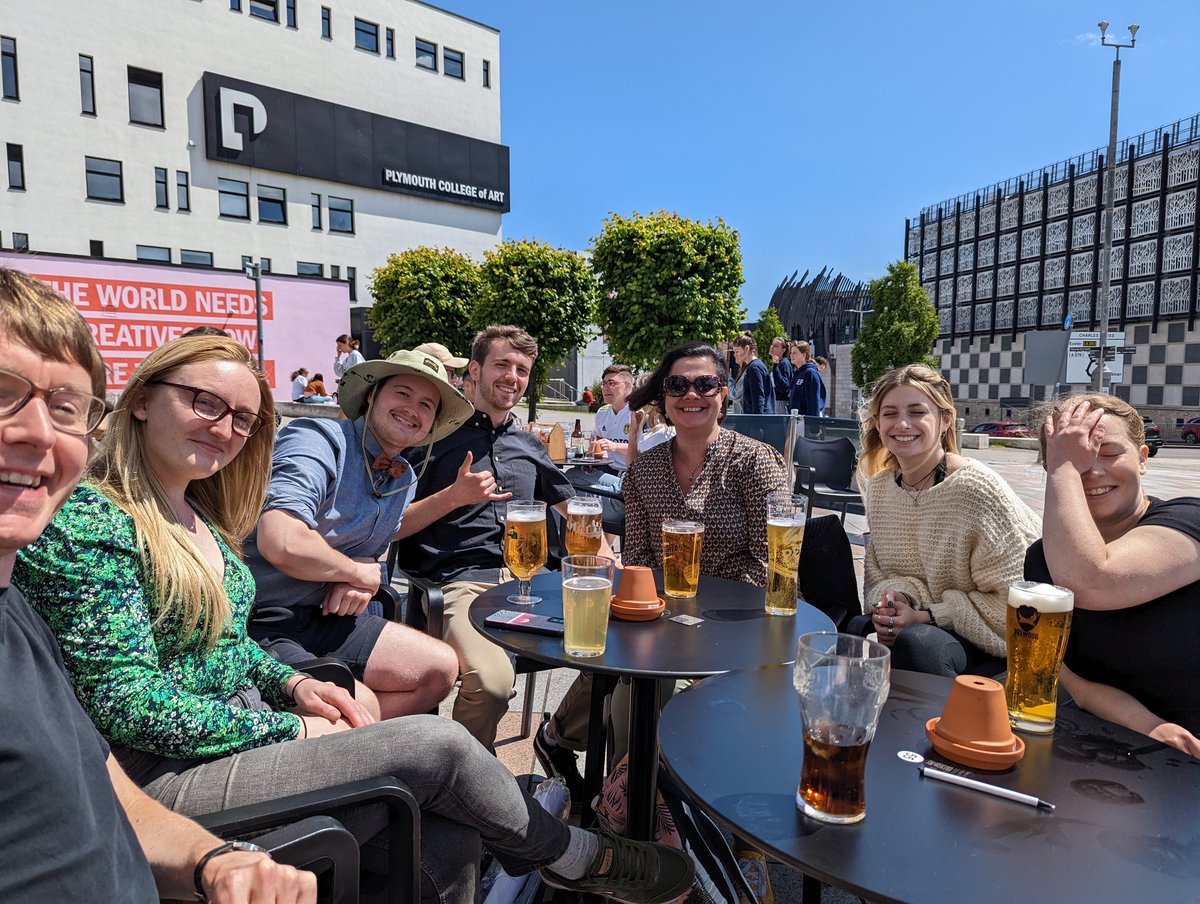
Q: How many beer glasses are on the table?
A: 6